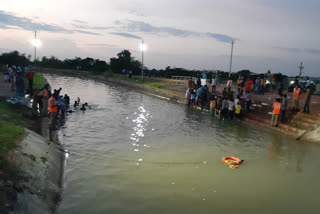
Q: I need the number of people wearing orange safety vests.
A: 4